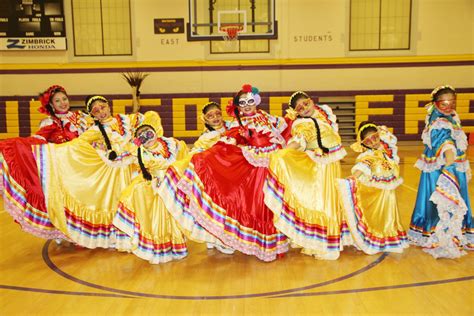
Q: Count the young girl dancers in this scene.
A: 8